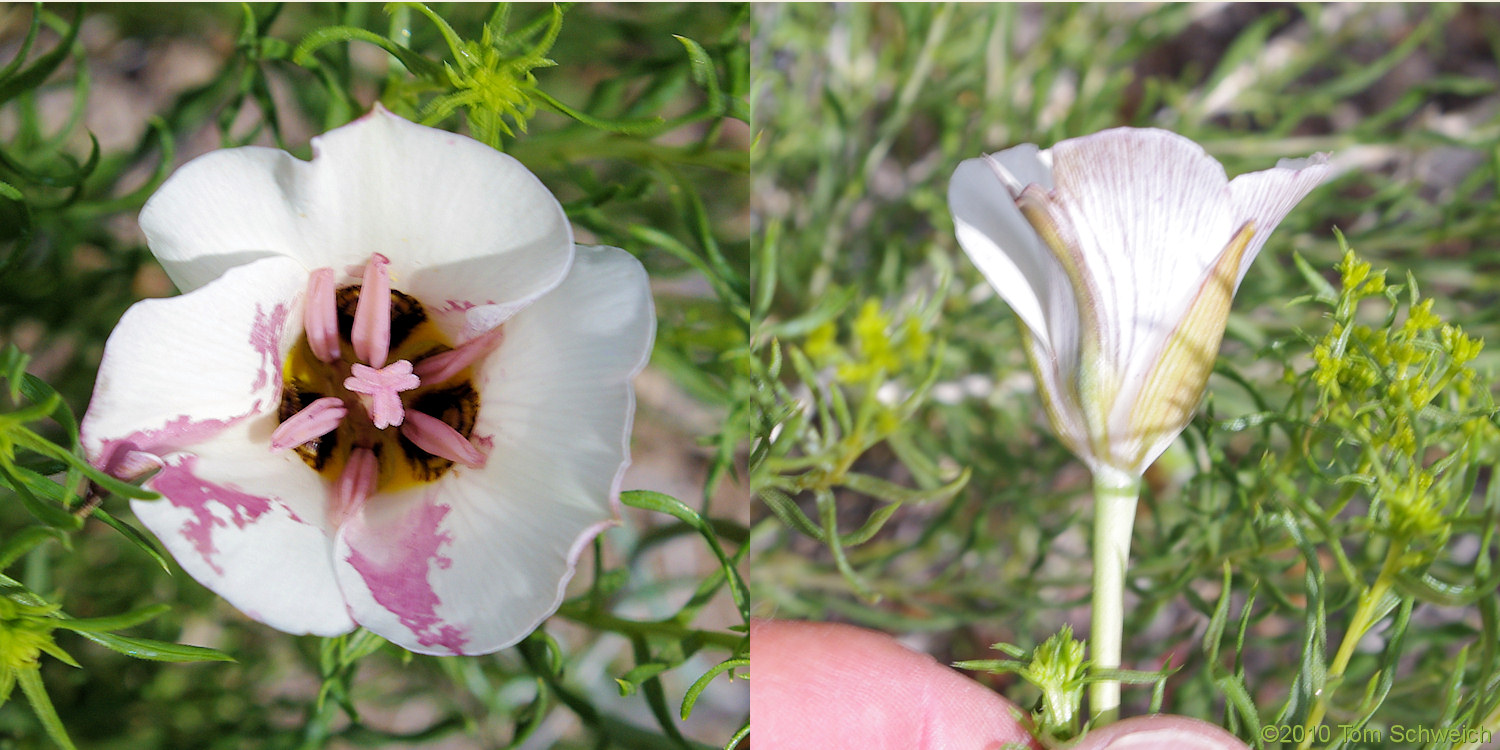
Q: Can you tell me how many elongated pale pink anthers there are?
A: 6